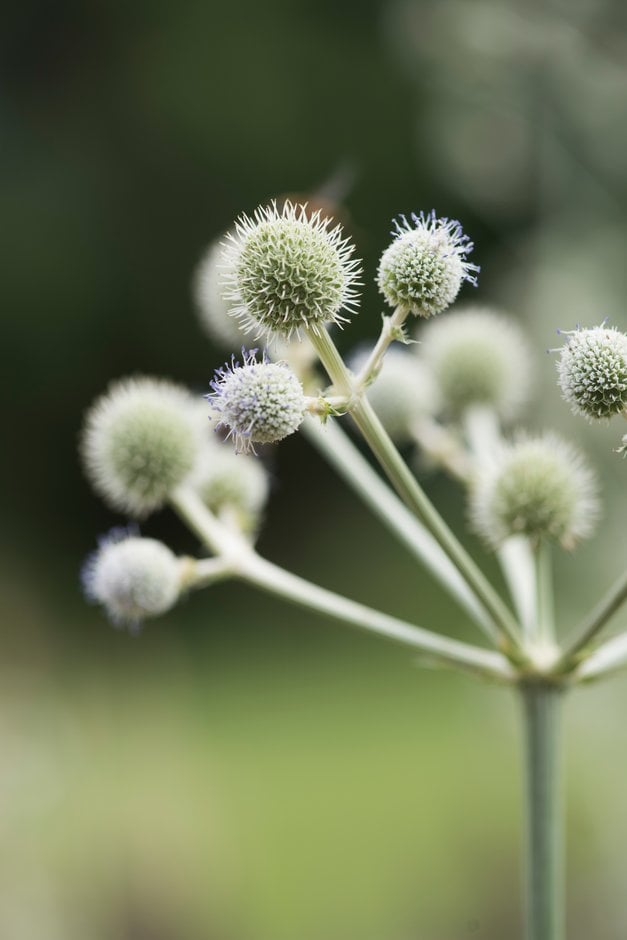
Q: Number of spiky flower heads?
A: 11